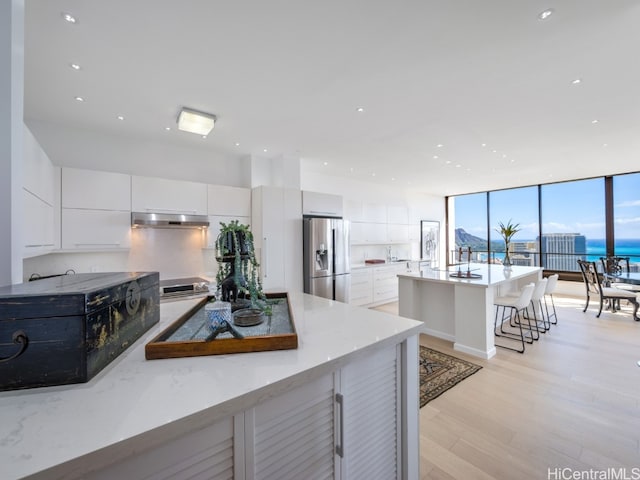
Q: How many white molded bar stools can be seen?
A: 3